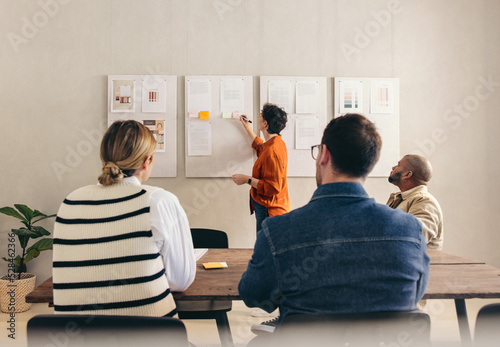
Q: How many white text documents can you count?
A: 6